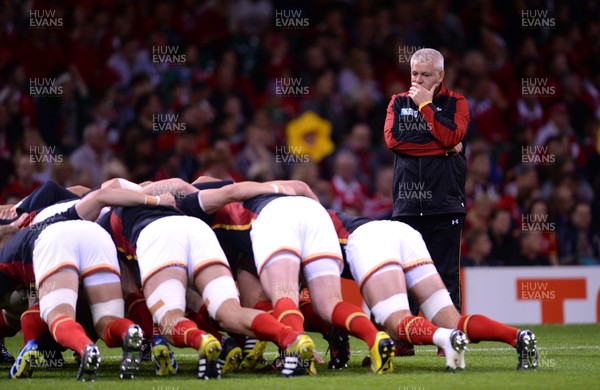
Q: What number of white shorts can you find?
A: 4